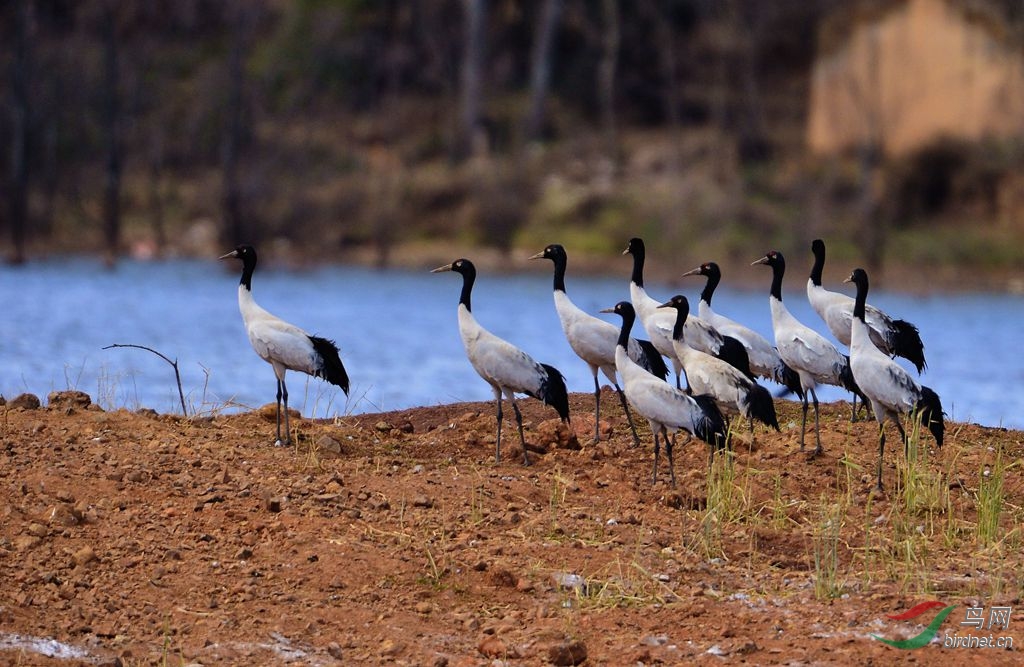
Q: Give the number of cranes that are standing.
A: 10